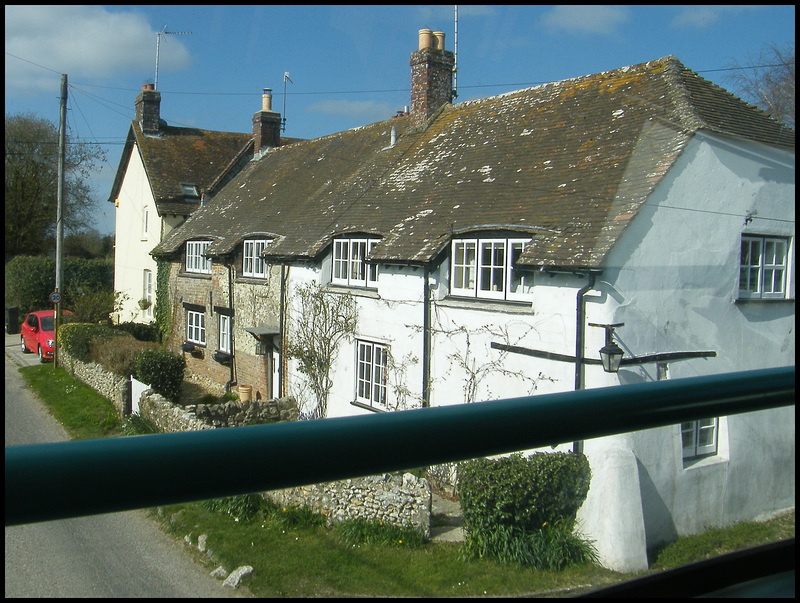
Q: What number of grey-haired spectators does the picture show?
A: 0